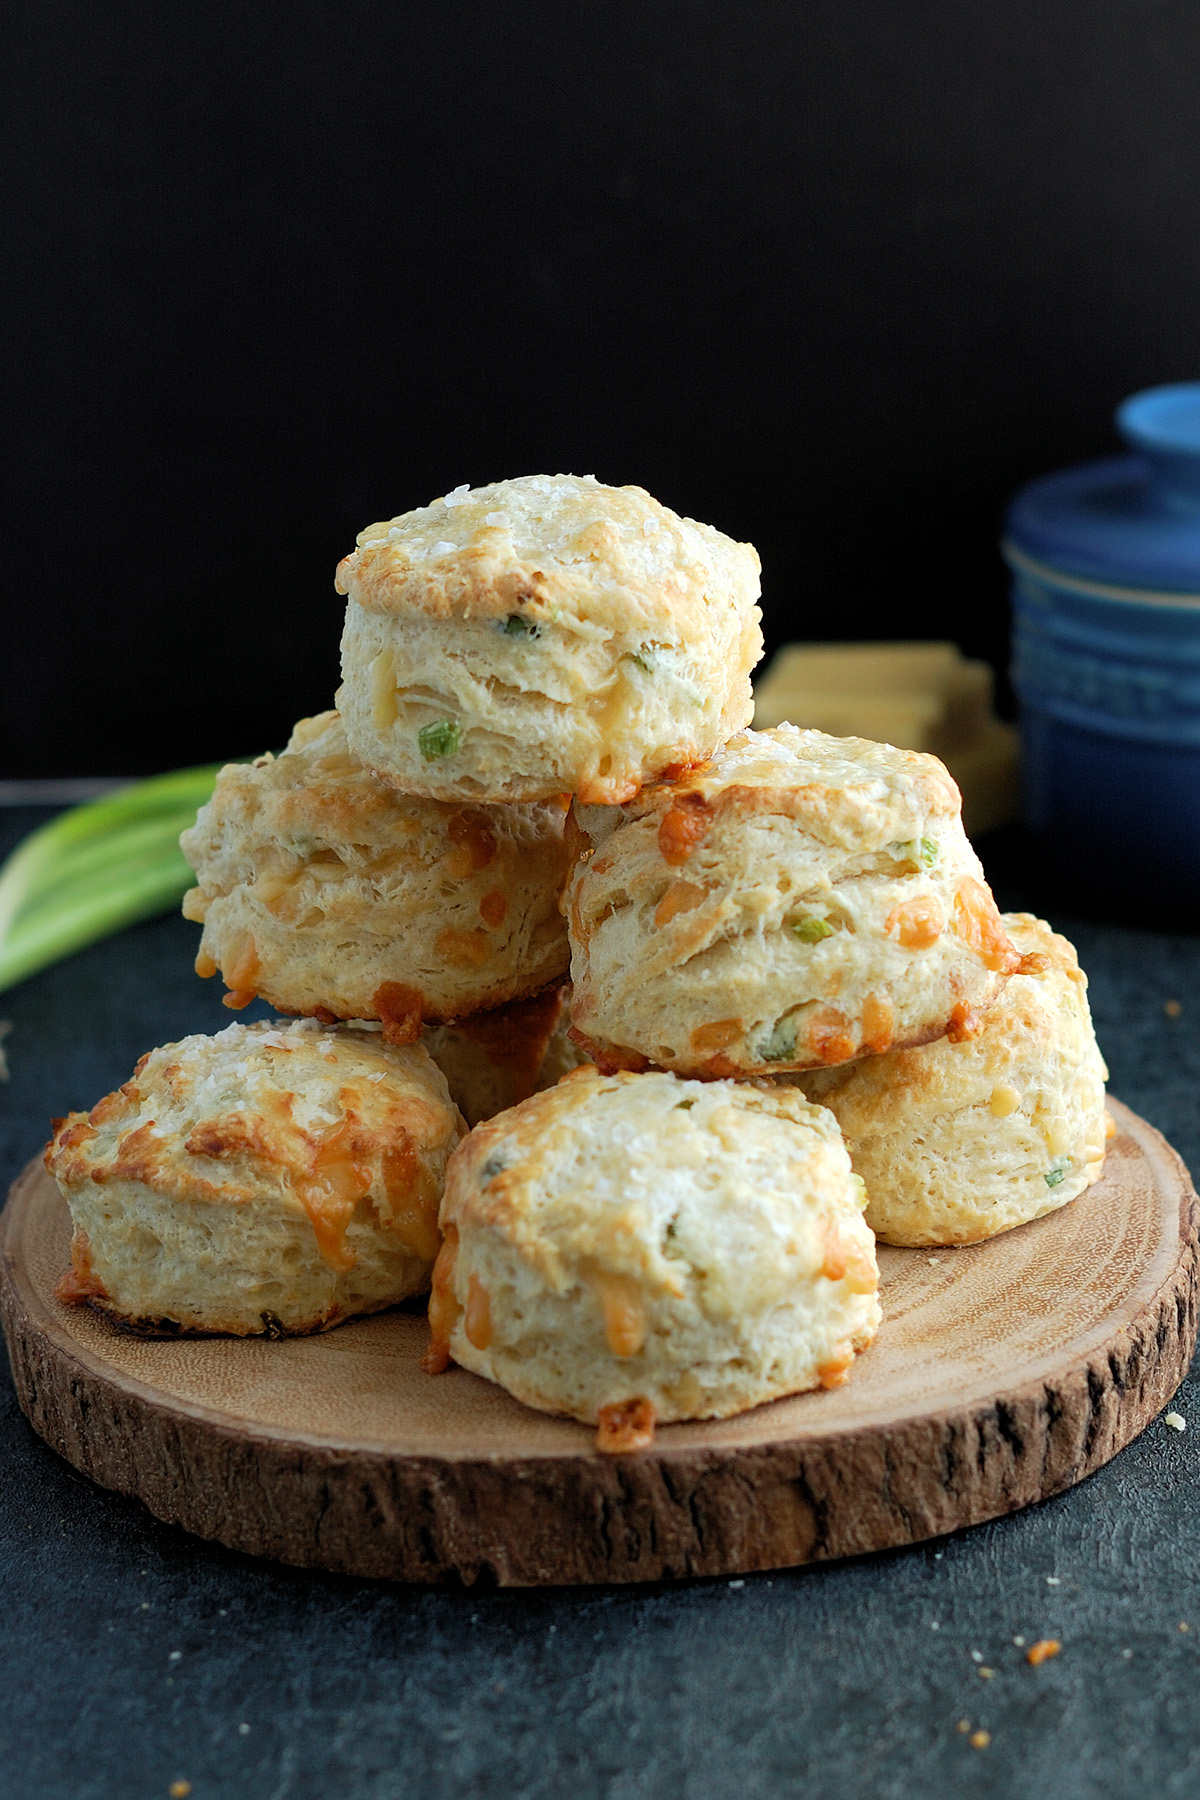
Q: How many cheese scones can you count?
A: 7